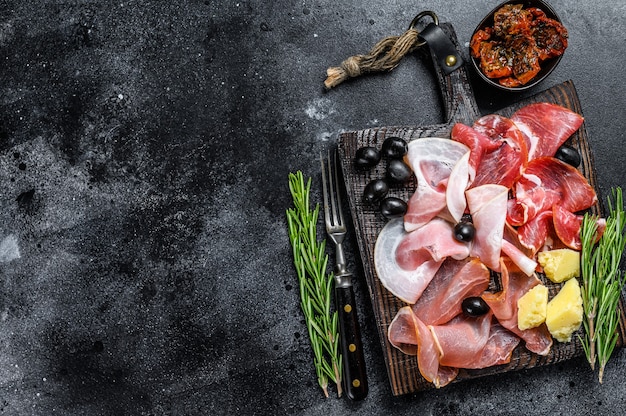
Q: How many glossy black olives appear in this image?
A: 8